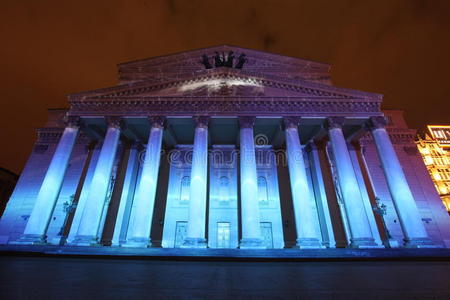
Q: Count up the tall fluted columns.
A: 8